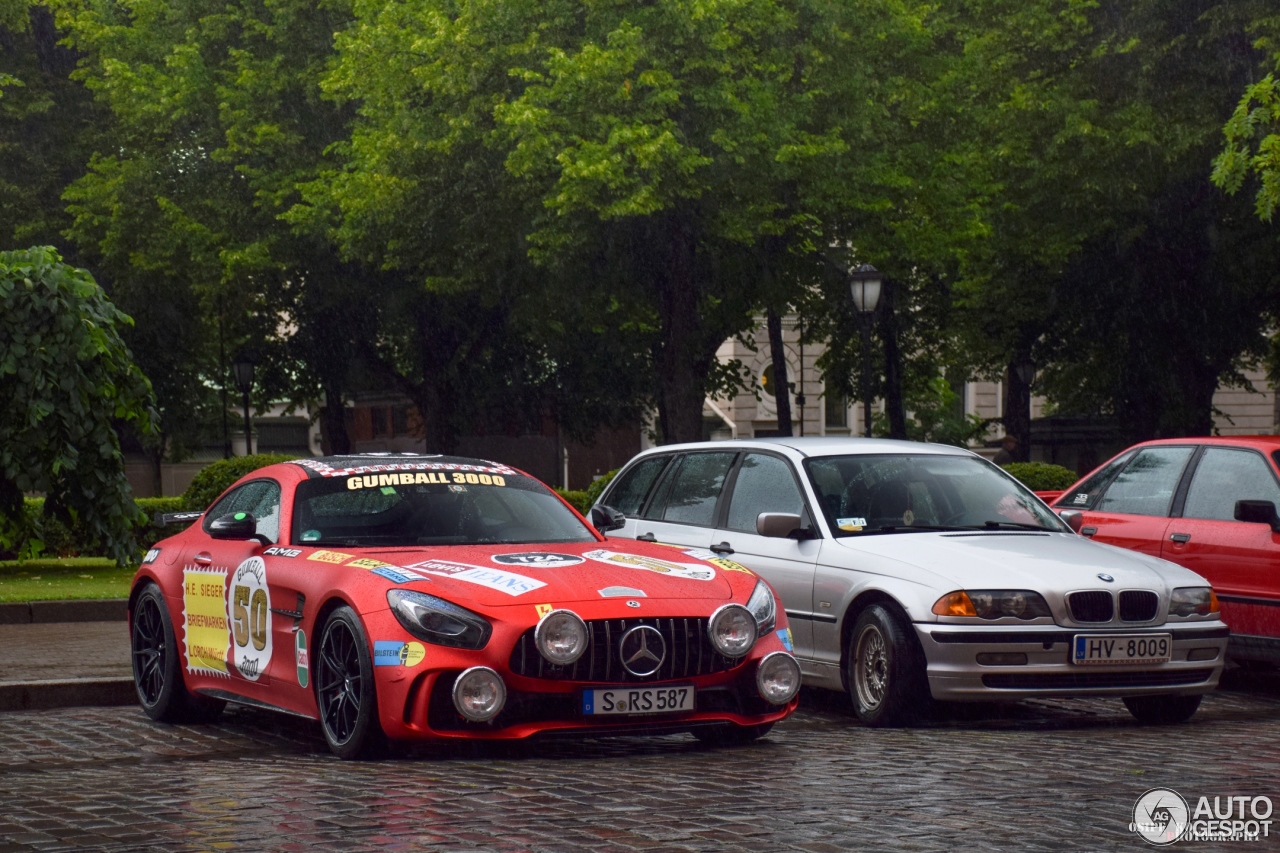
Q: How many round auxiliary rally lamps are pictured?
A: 4